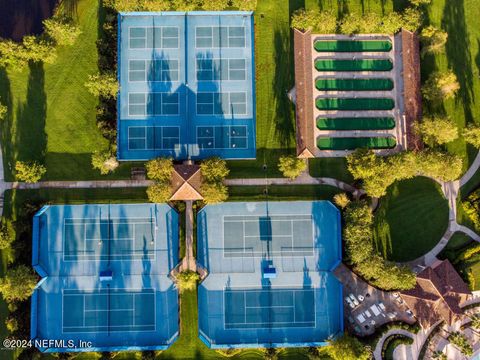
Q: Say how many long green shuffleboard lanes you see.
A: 6